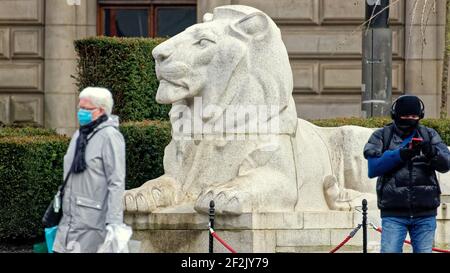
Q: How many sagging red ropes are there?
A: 2